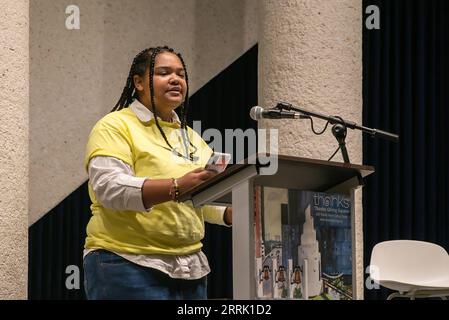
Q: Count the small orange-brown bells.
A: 3